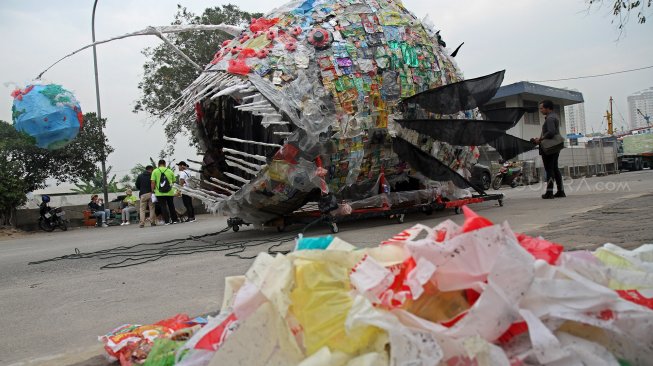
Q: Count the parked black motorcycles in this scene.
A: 1